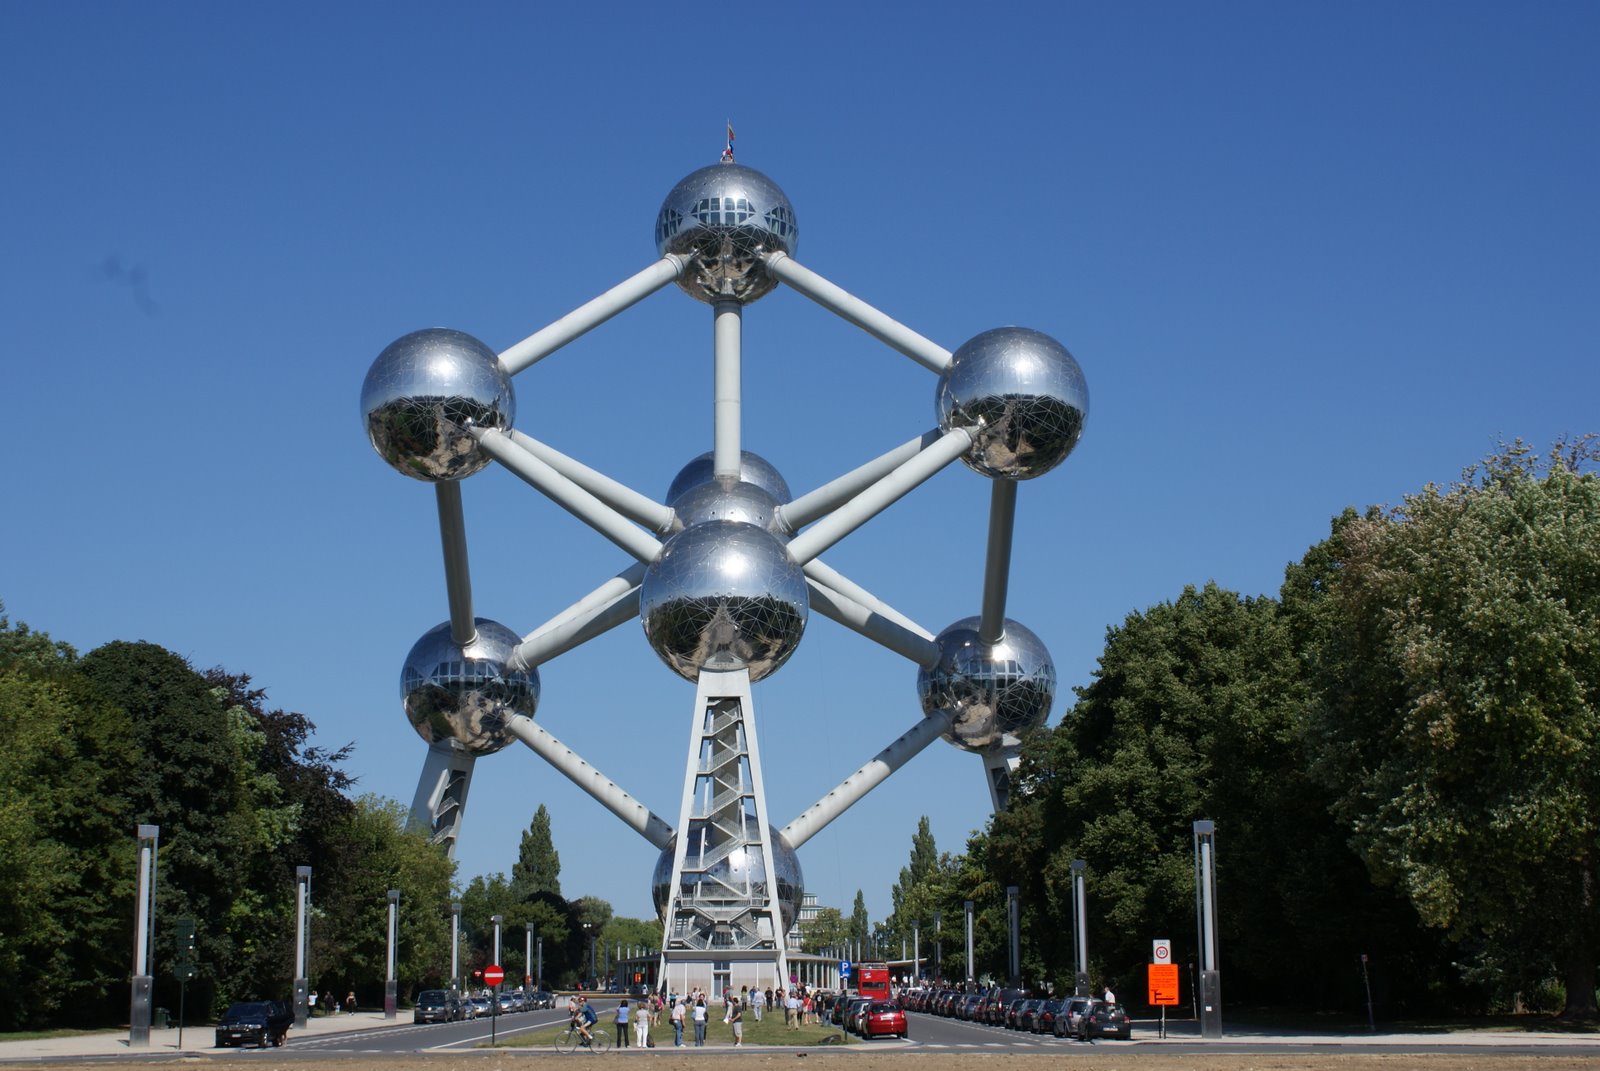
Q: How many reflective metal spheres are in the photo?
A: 9